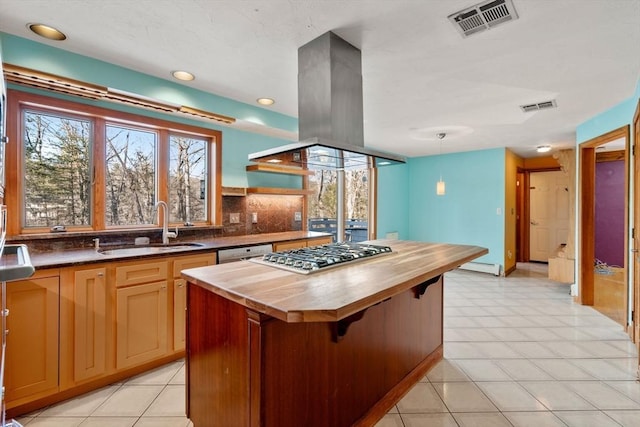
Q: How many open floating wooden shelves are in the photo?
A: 2